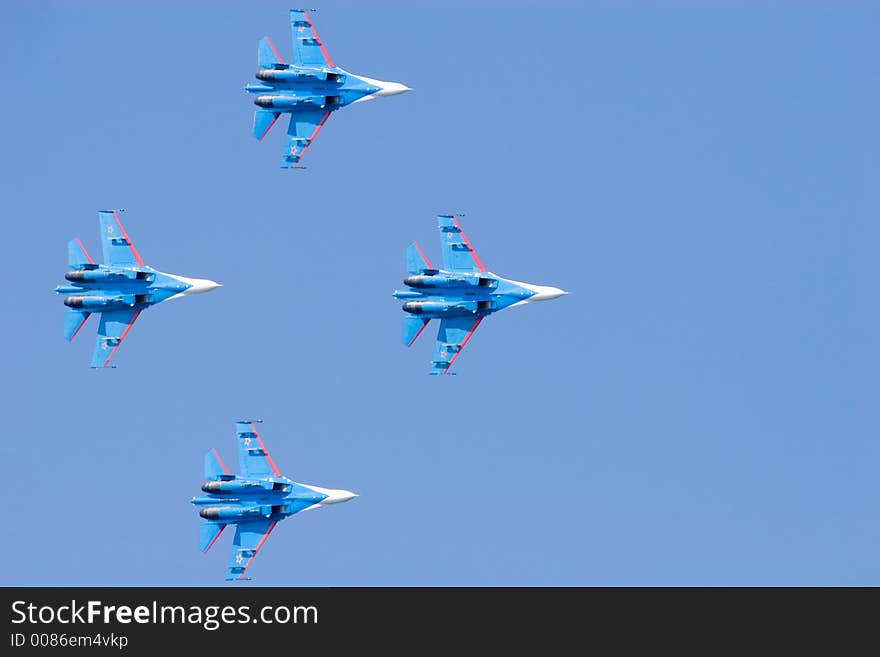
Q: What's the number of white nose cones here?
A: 4